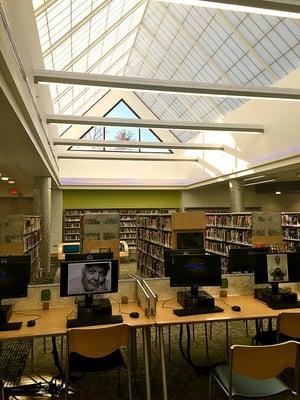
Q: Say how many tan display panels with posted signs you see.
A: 3